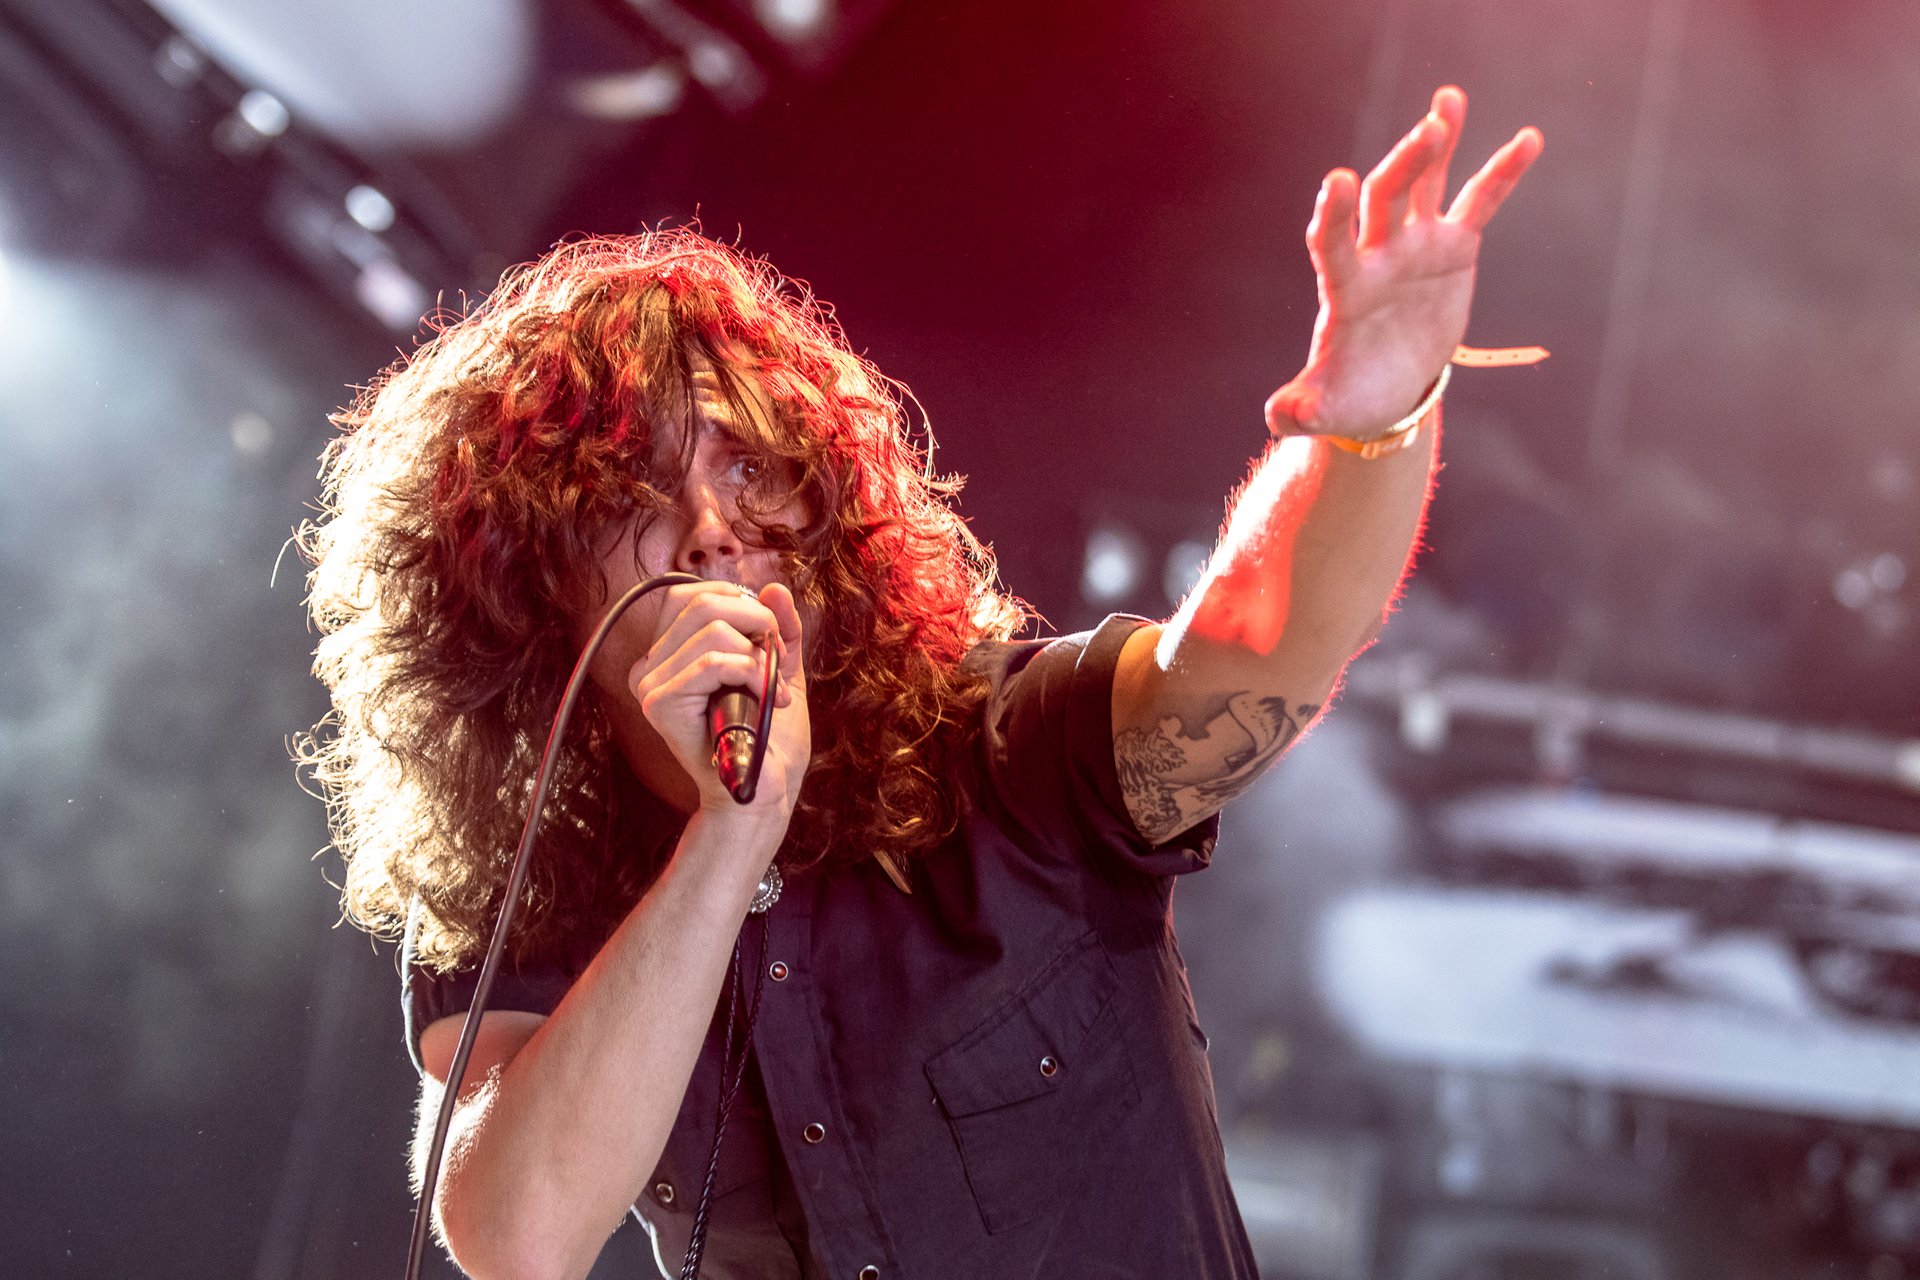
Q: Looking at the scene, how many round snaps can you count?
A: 5